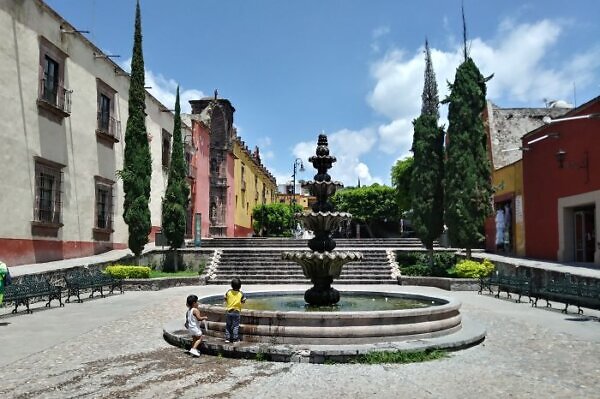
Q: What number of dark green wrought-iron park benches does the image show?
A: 4